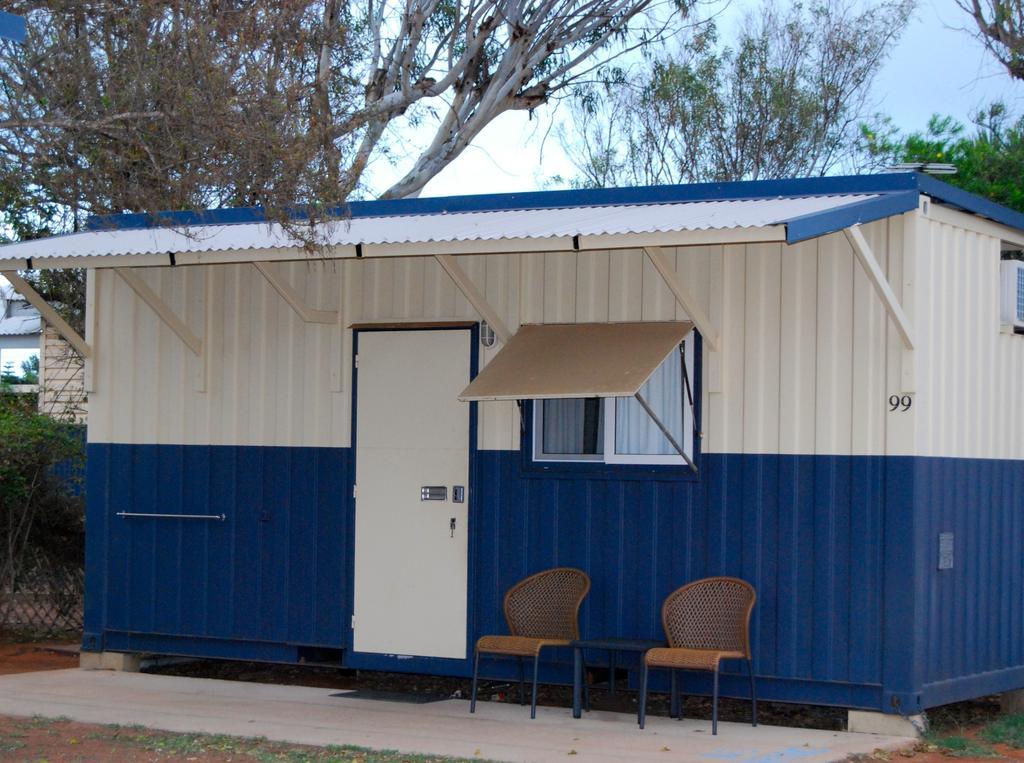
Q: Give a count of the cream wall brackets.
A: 6